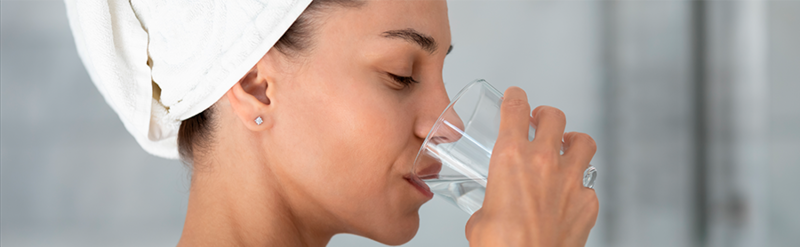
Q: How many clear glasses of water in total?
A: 1